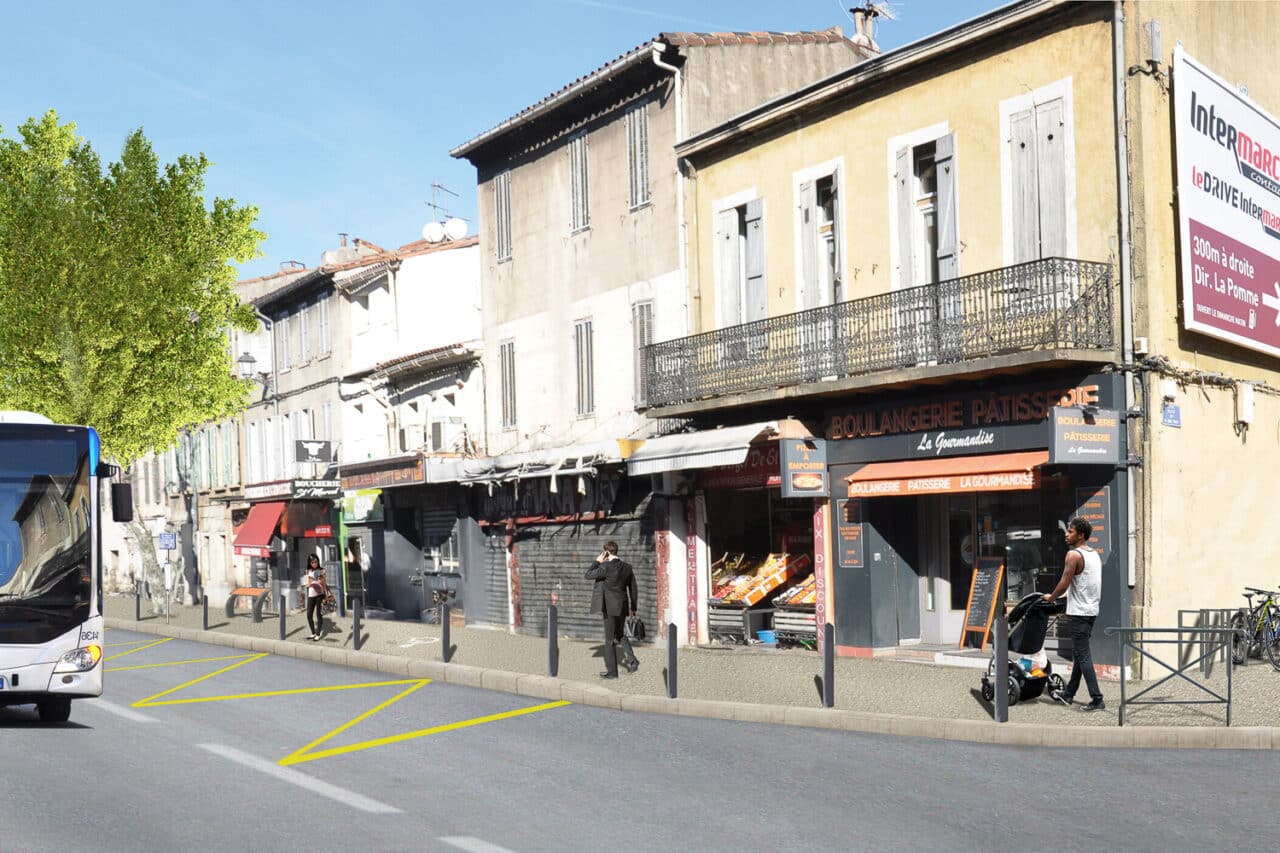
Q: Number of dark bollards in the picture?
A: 9